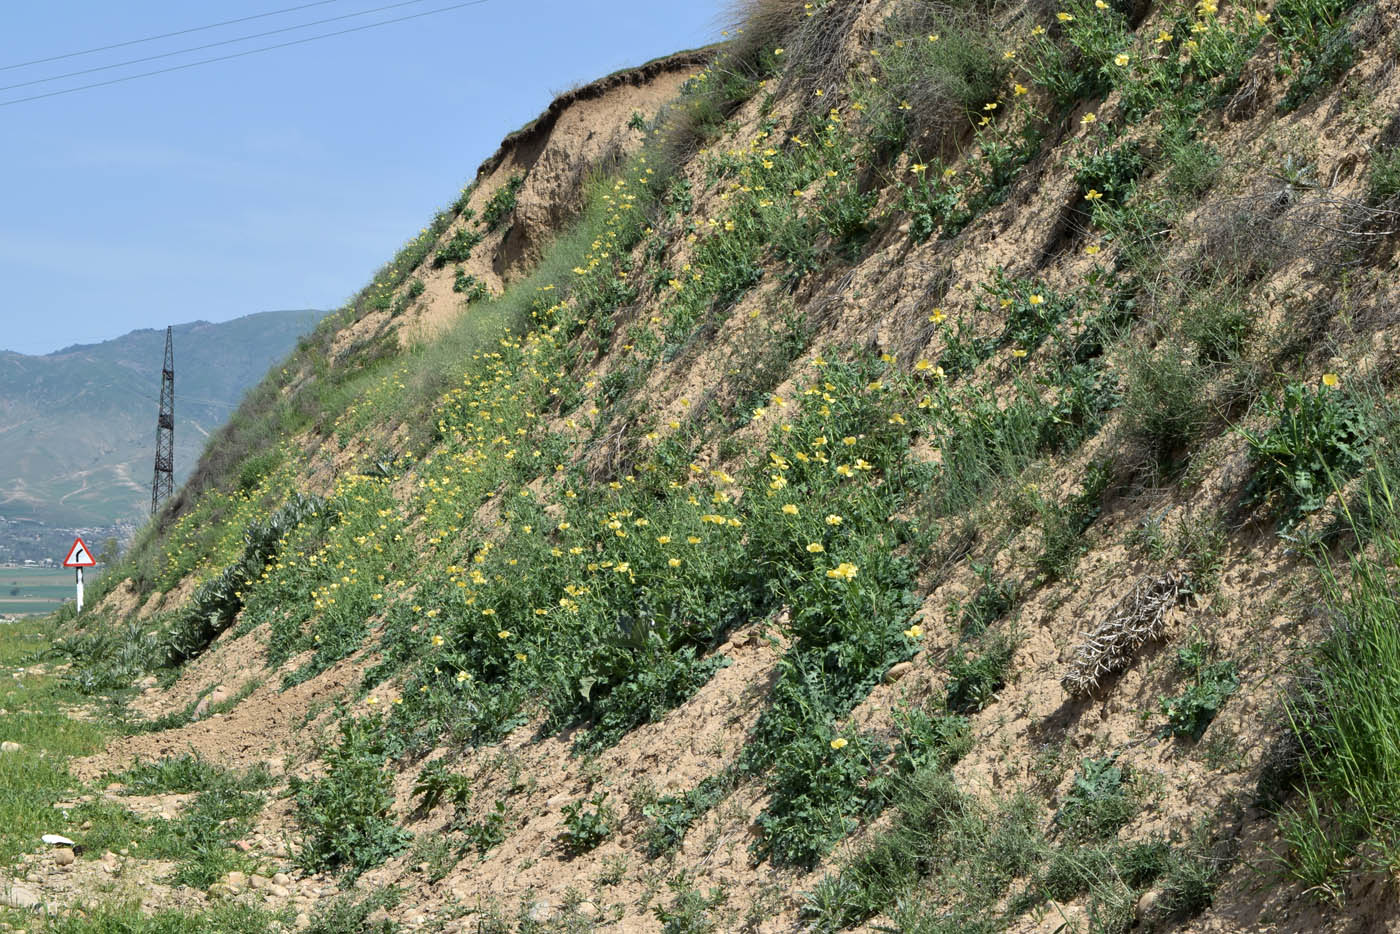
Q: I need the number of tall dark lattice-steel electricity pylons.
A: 1